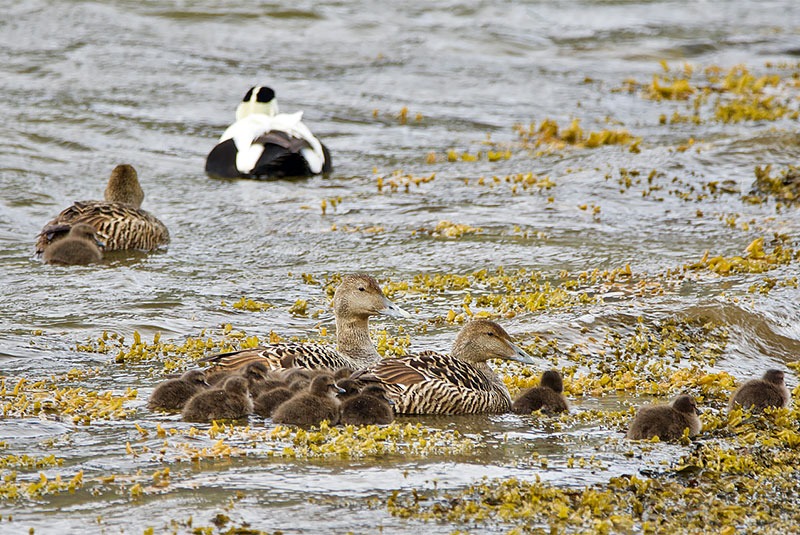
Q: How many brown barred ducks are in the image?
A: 3